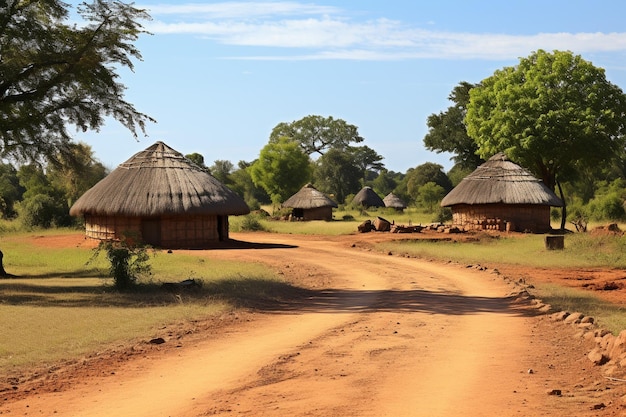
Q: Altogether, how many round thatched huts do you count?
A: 5